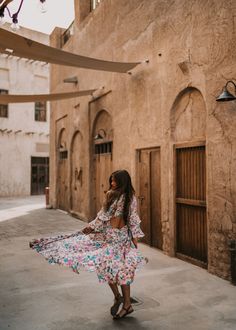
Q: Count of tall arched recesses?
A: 4